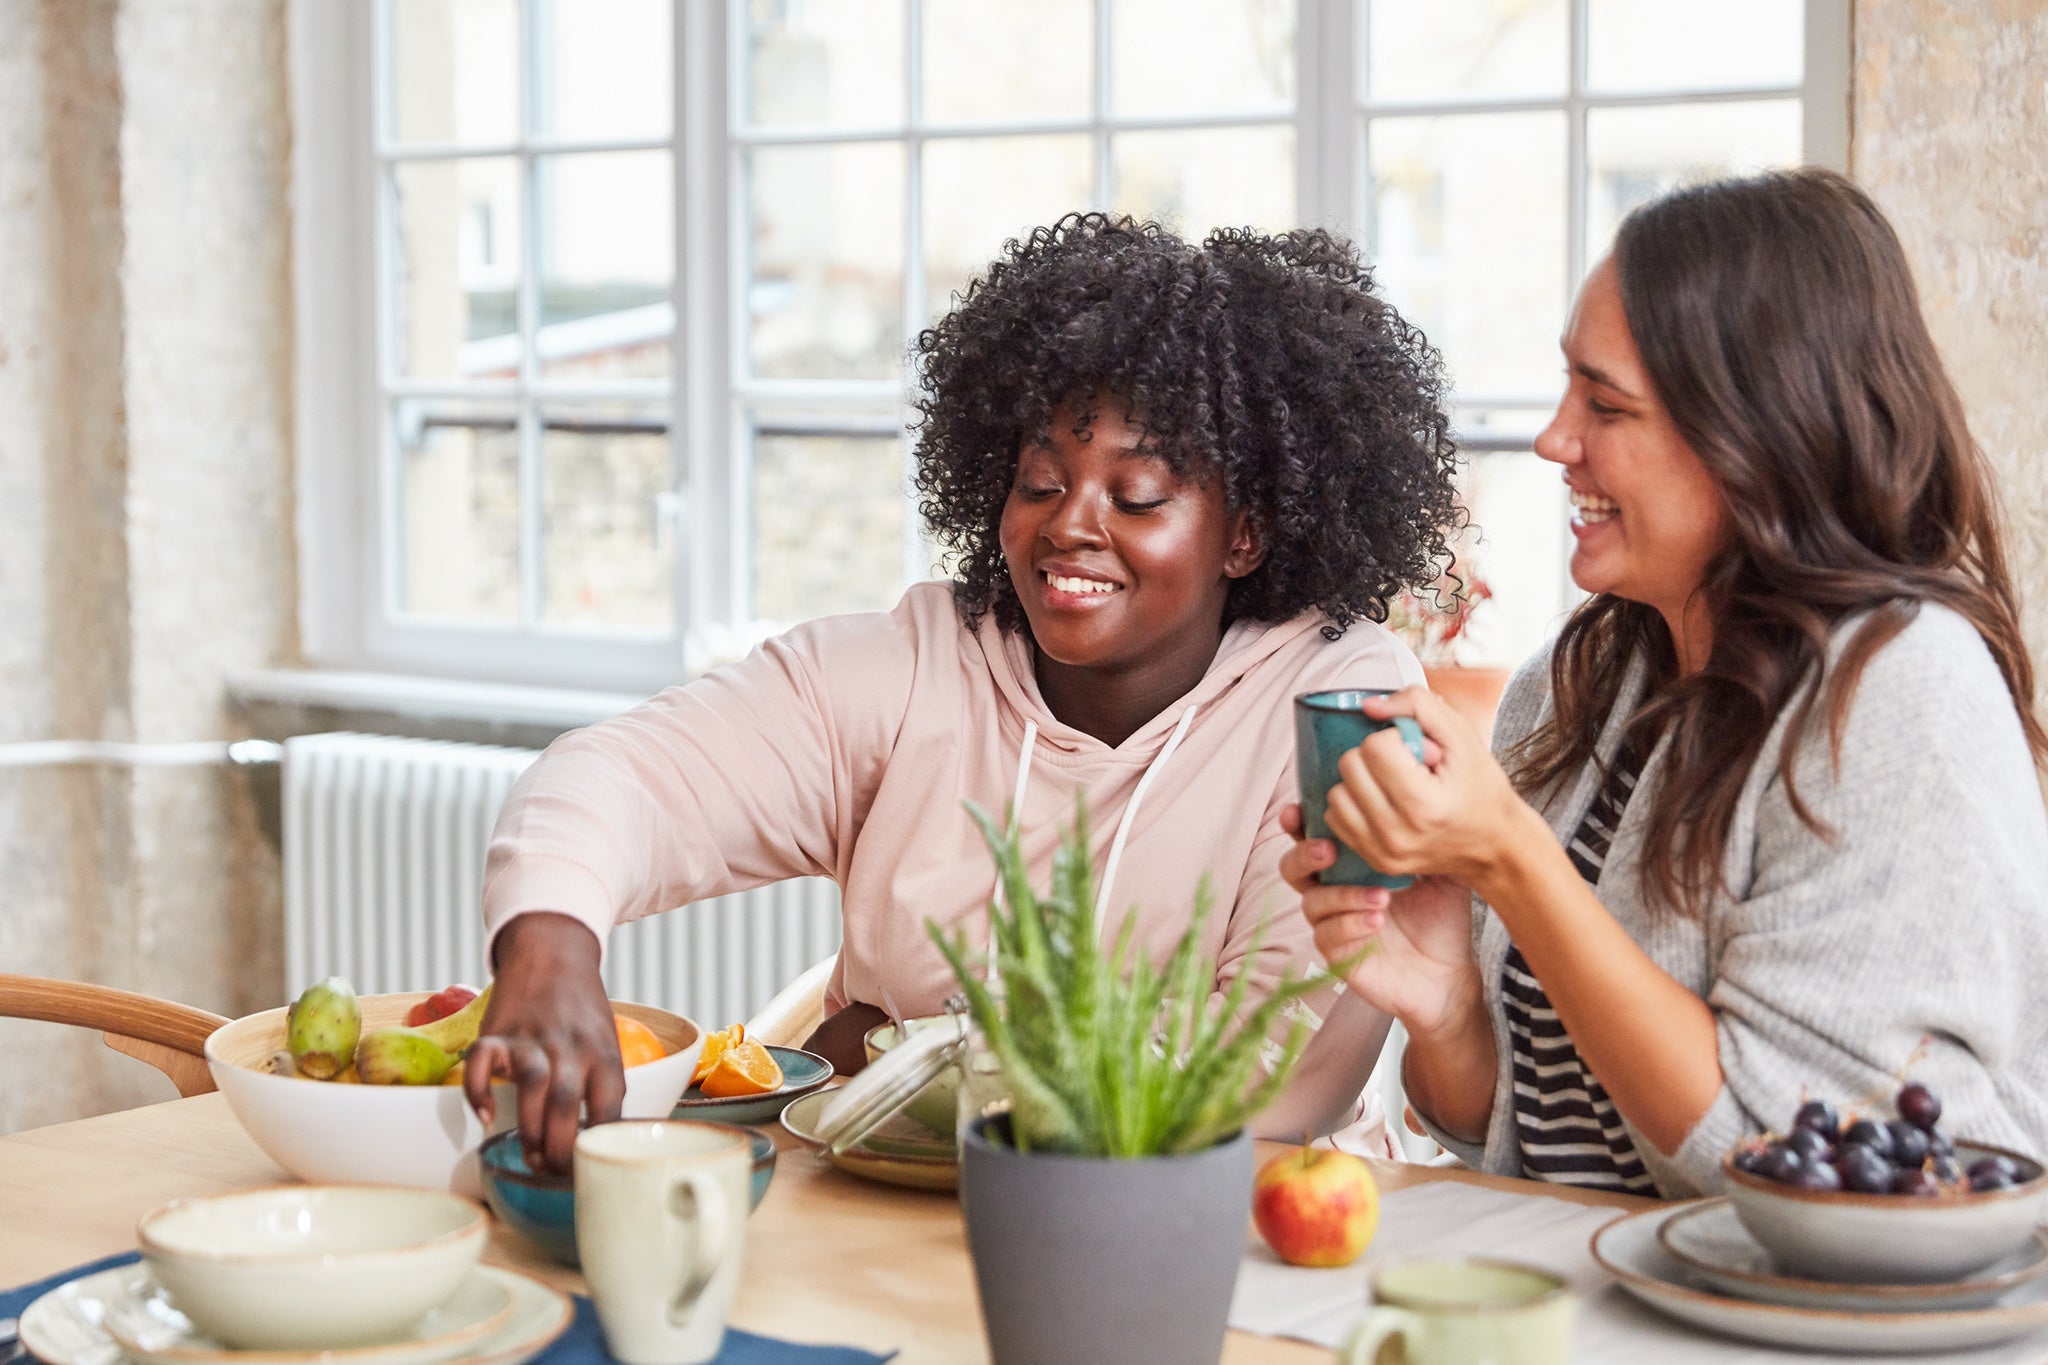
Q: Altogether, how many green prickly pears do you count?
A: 1